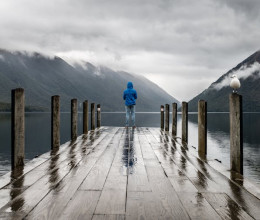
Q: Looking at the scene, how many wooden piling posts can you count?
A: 12